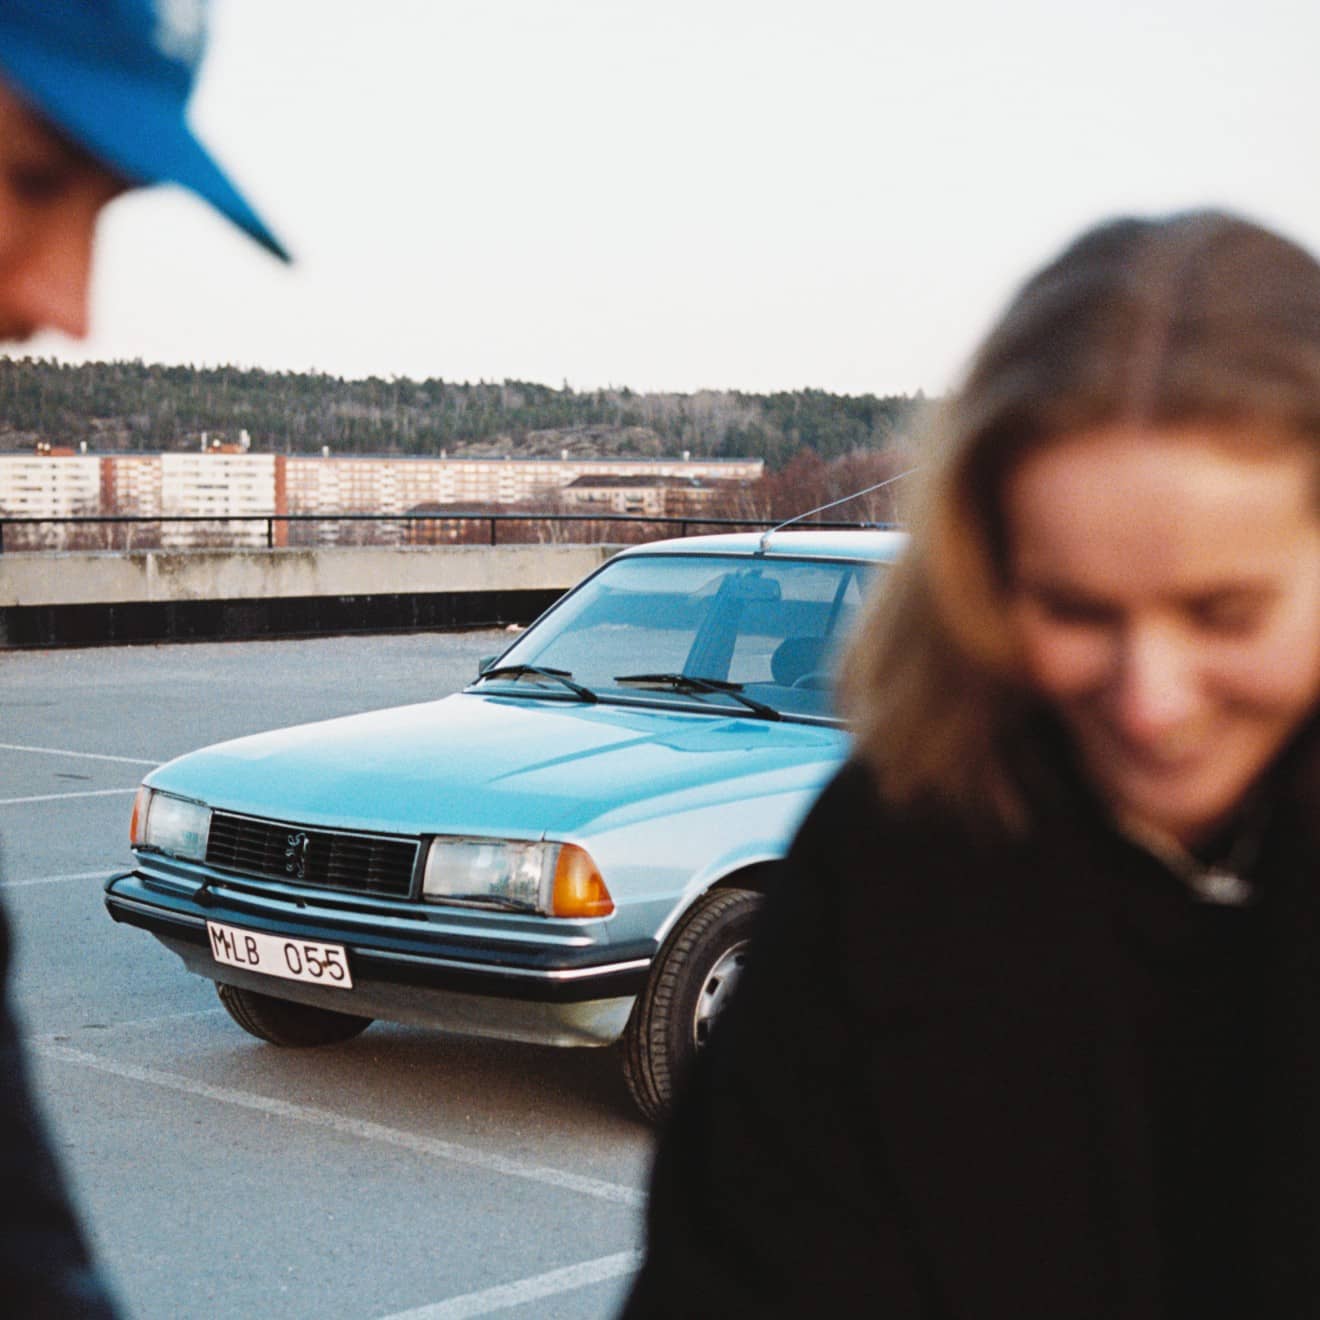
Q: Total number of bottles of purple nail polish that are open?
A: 0